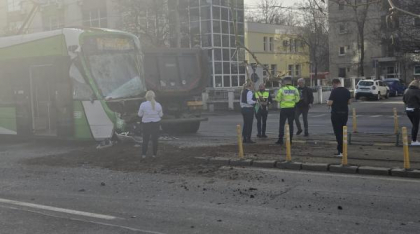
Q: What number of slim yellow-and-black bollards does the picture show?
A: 6